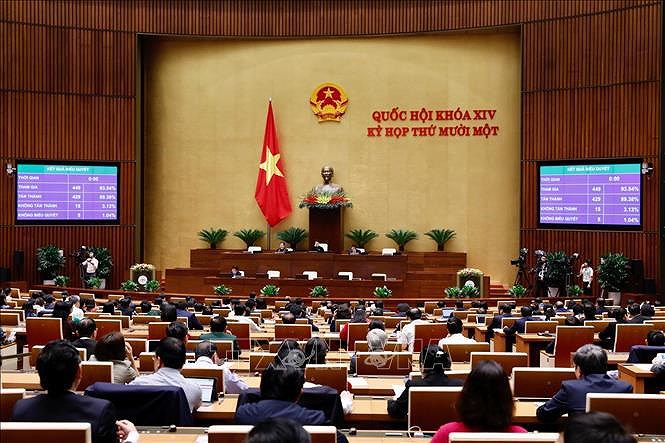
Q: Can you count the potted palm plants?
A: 6